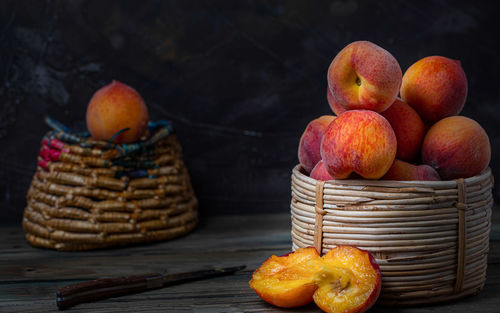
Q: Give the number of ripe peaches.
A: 11